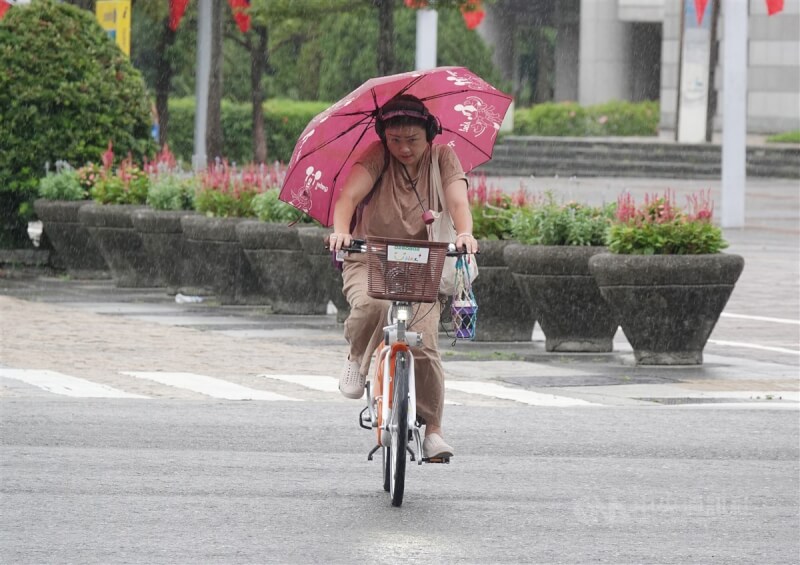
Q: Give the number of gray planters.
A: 9